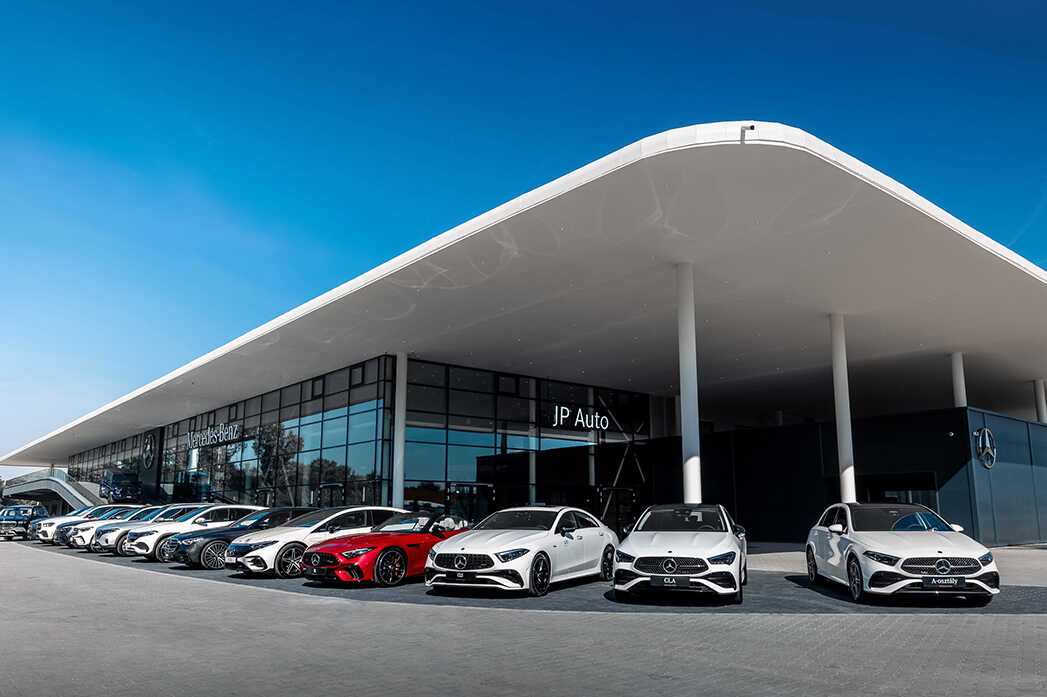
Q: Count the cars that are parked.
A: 13